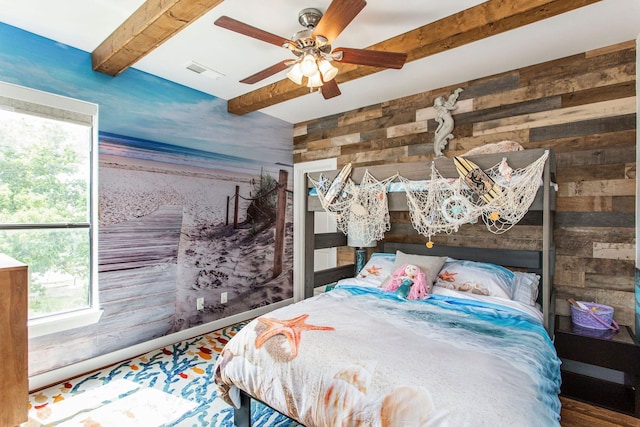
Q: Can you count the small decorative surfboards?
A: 2